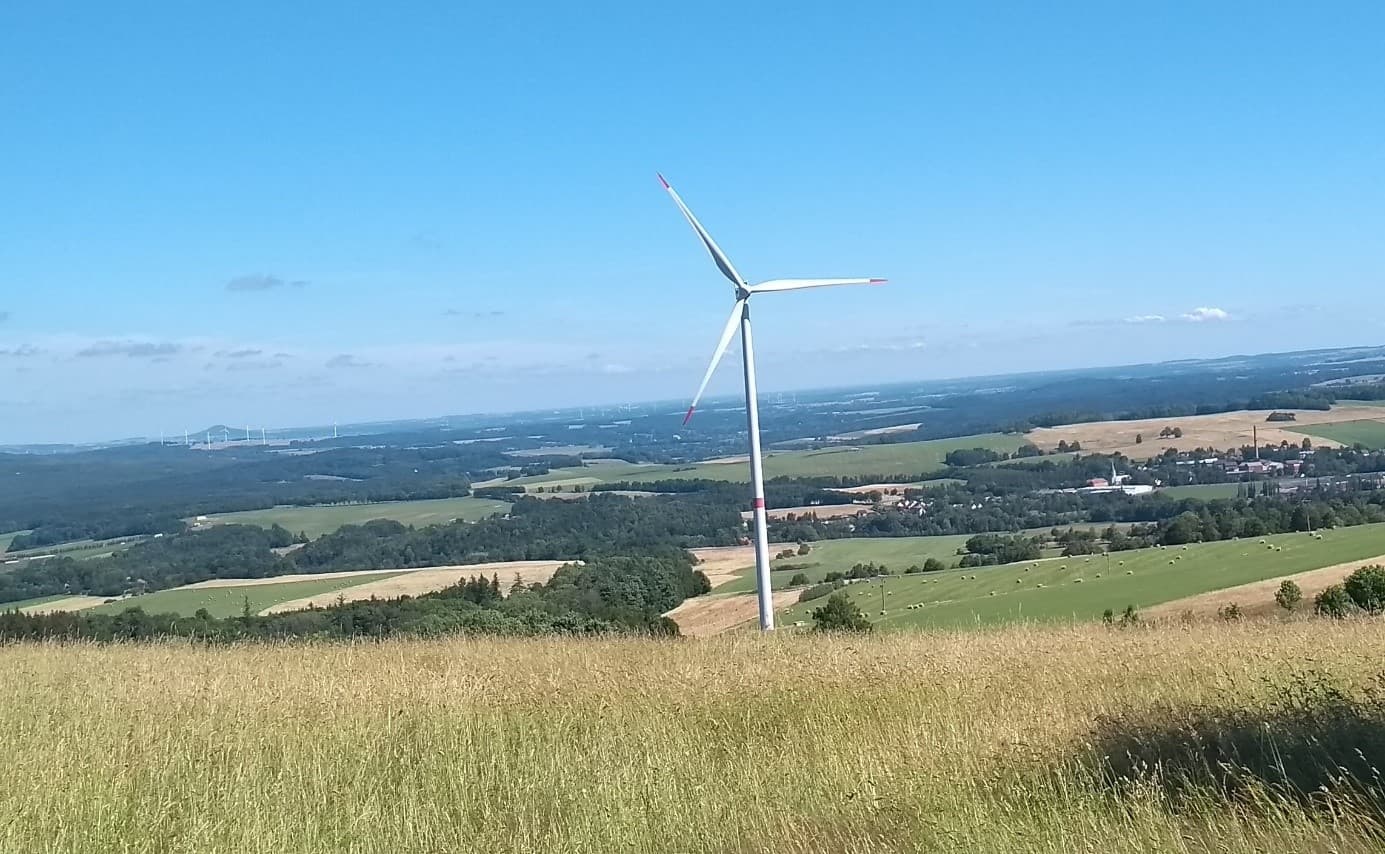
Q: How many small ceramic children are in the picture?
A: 0